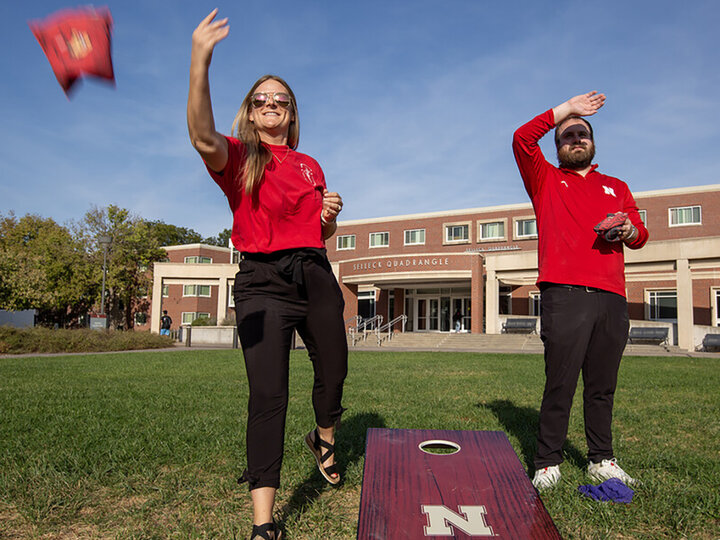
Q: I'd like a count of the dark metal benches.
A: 3